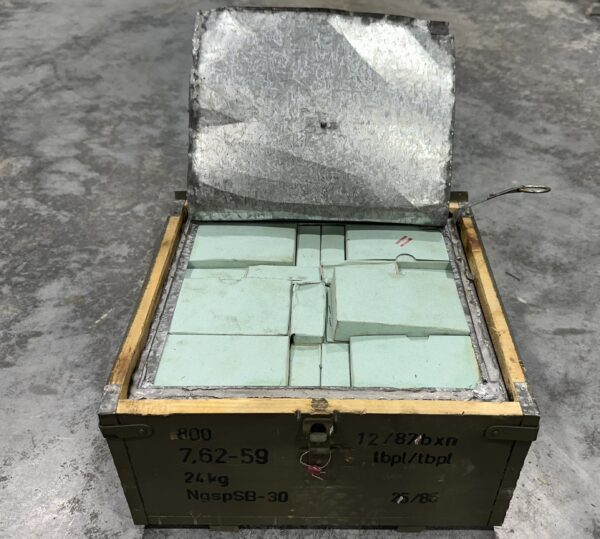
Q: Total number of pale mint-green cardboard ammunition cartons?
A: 11